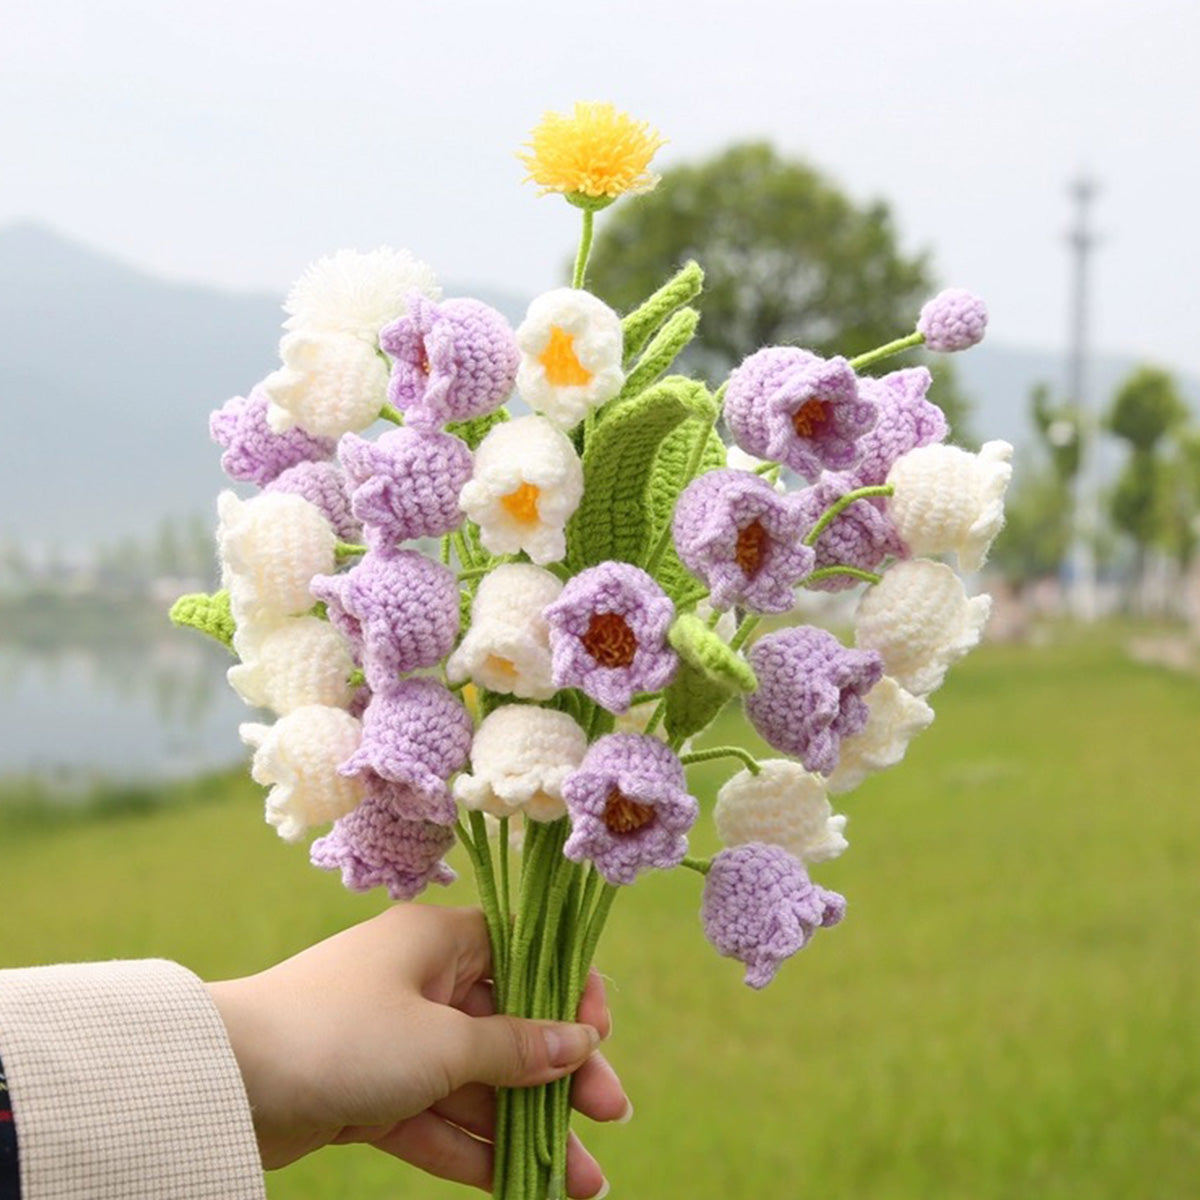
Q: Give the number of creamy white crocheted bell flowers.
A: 12